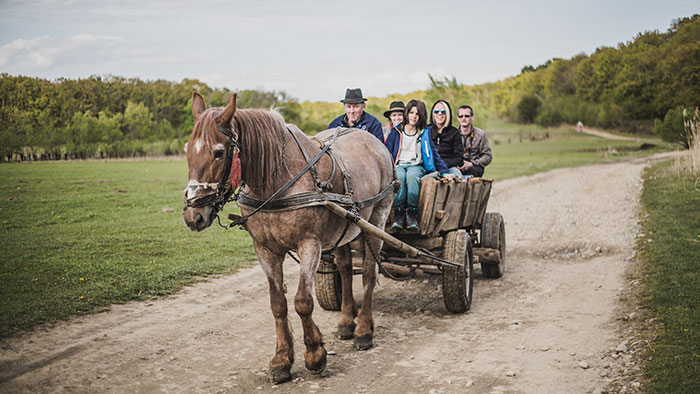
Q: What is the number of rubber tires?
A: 3